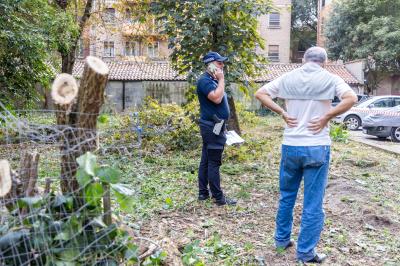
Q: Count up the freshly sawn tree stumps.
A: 3